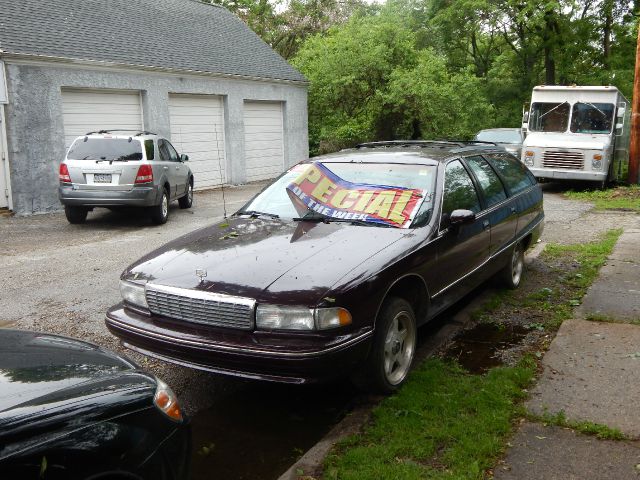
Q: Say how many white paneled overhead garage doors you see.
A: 3